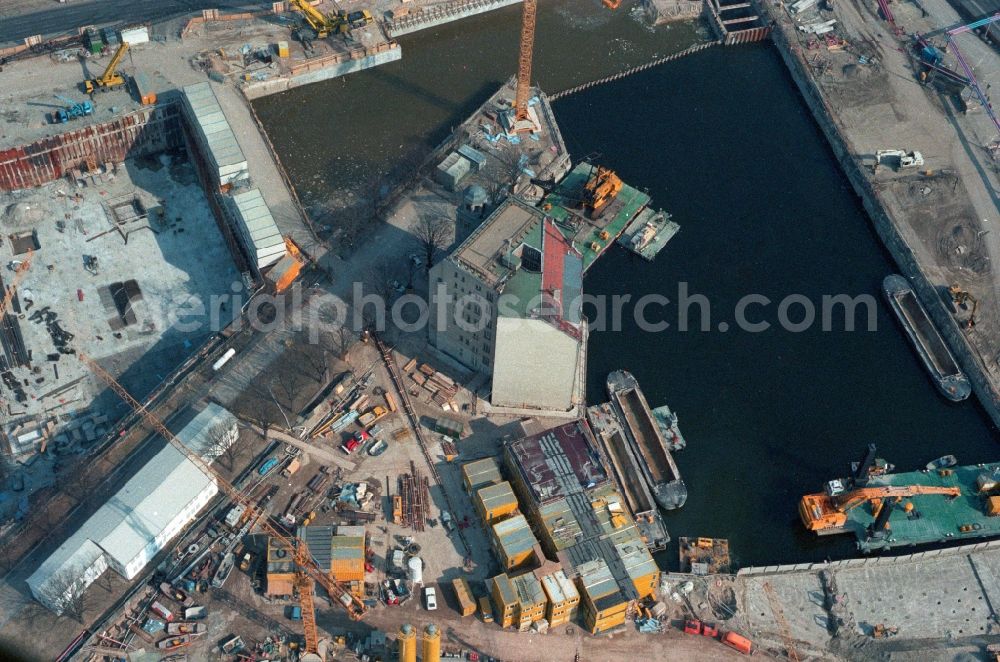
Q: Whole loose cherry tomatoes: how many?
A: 0